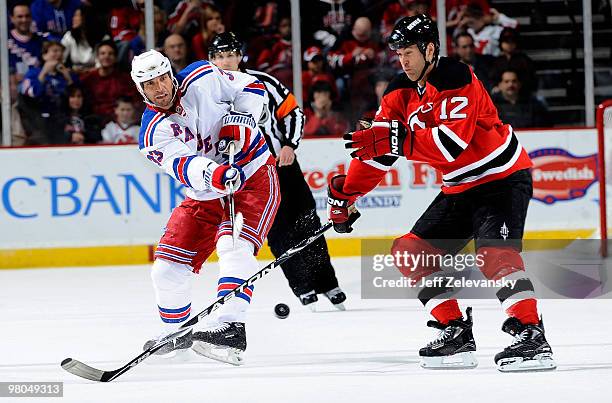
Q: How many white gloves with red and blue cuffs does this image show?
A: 2